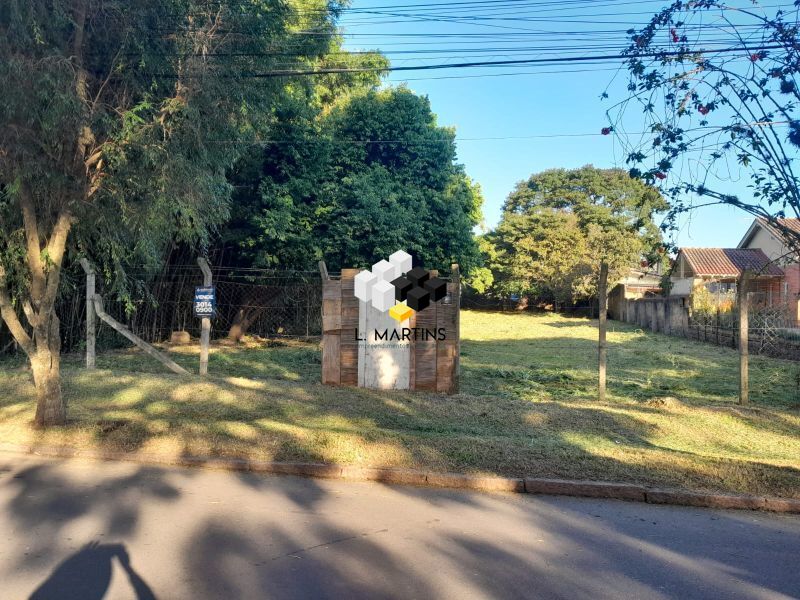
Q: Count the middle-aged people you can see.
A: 0